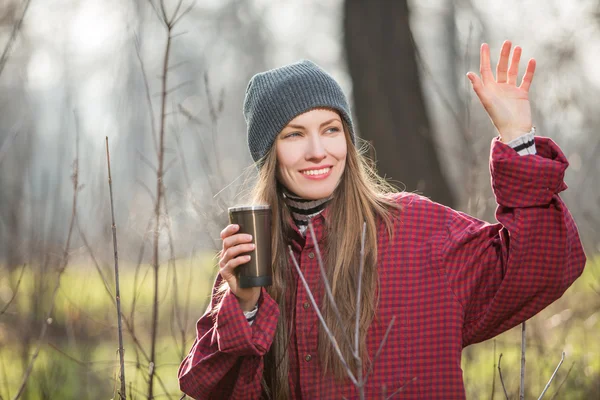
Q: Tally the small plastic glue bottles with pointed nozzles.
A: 0